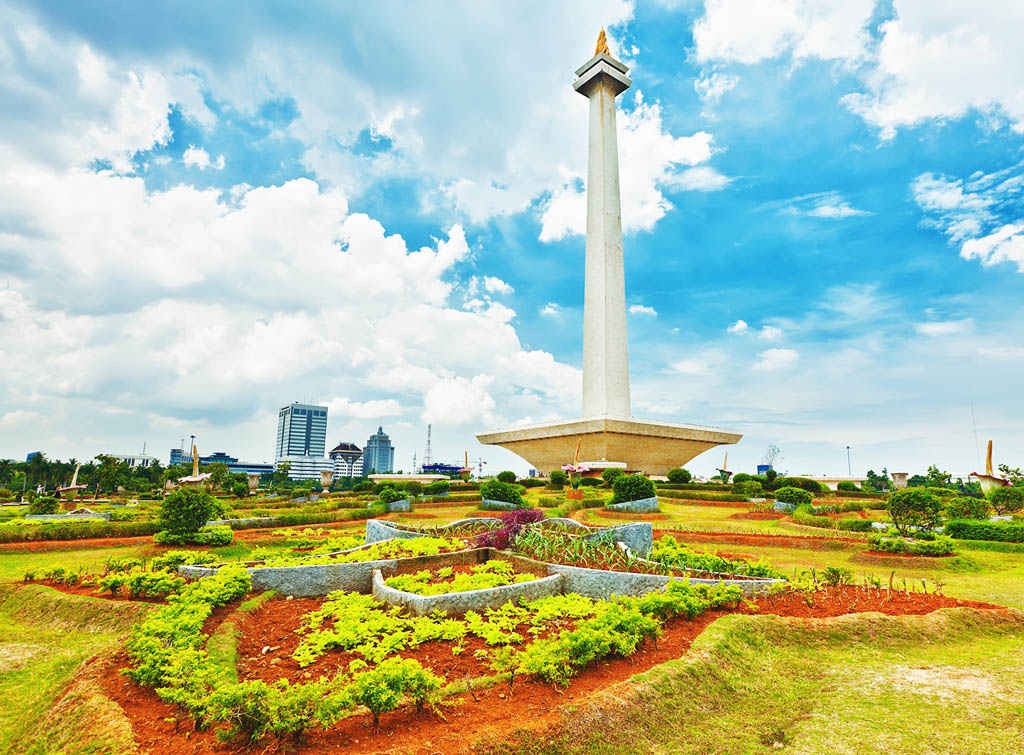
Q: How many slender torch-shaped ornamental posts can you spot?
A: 6